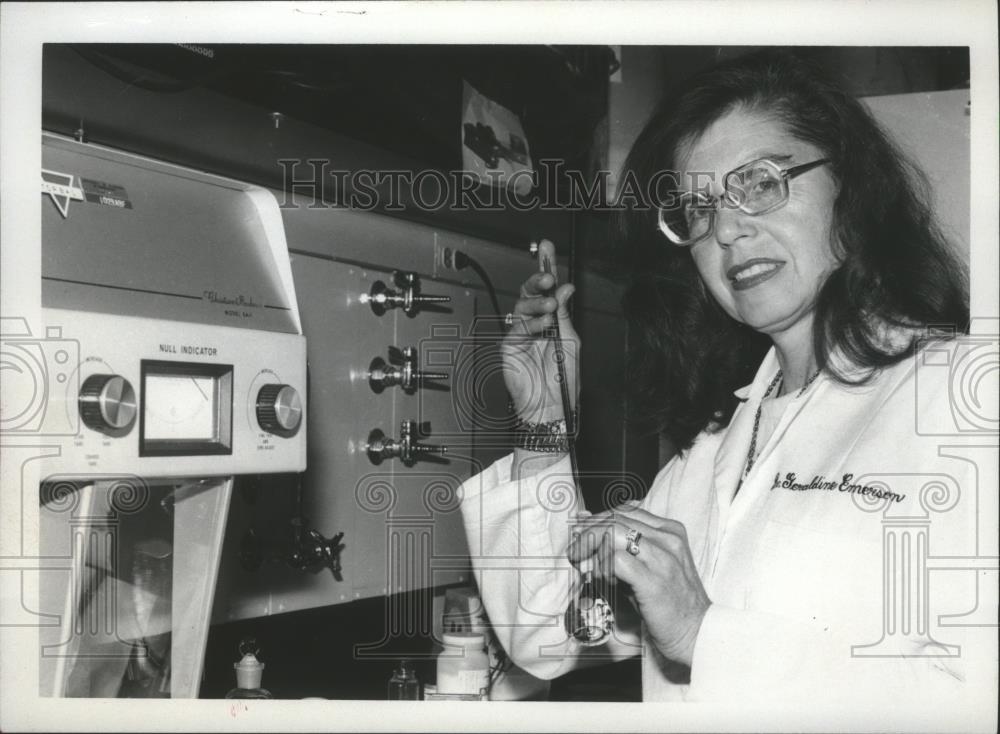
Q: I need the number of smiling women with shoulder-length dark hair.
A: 1